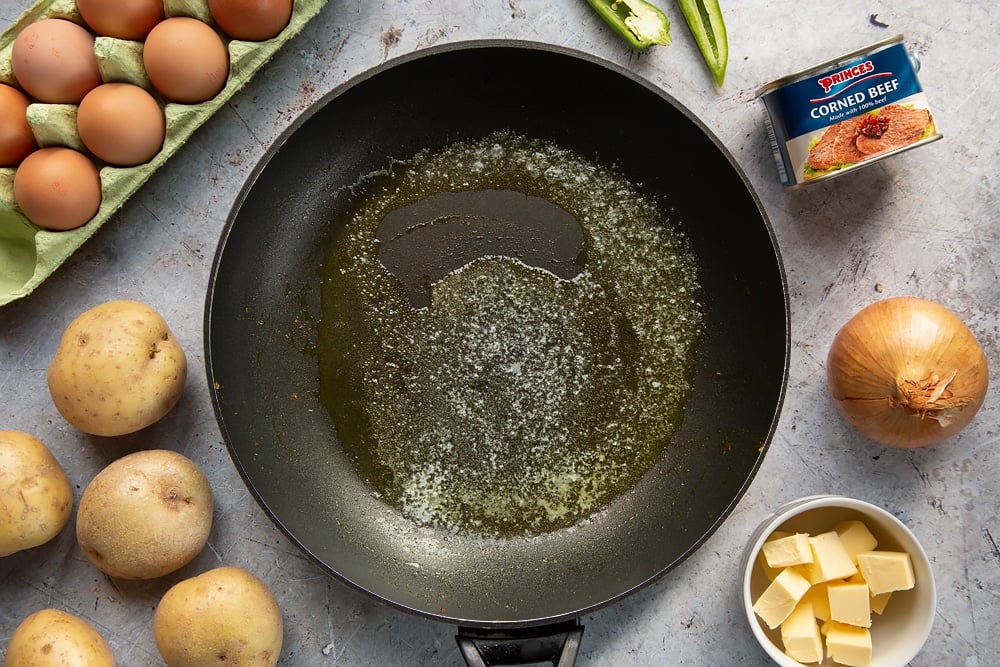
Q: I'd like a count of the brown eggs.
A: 7